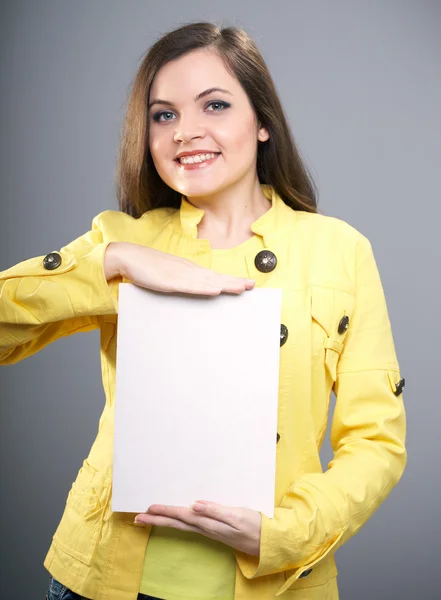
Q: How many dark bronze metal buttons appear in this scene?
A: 7